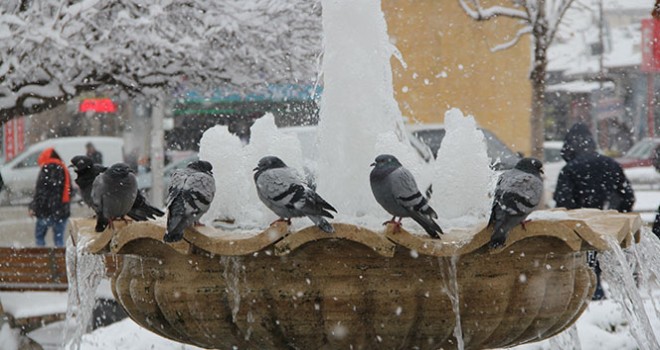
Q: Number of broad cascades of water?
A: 2